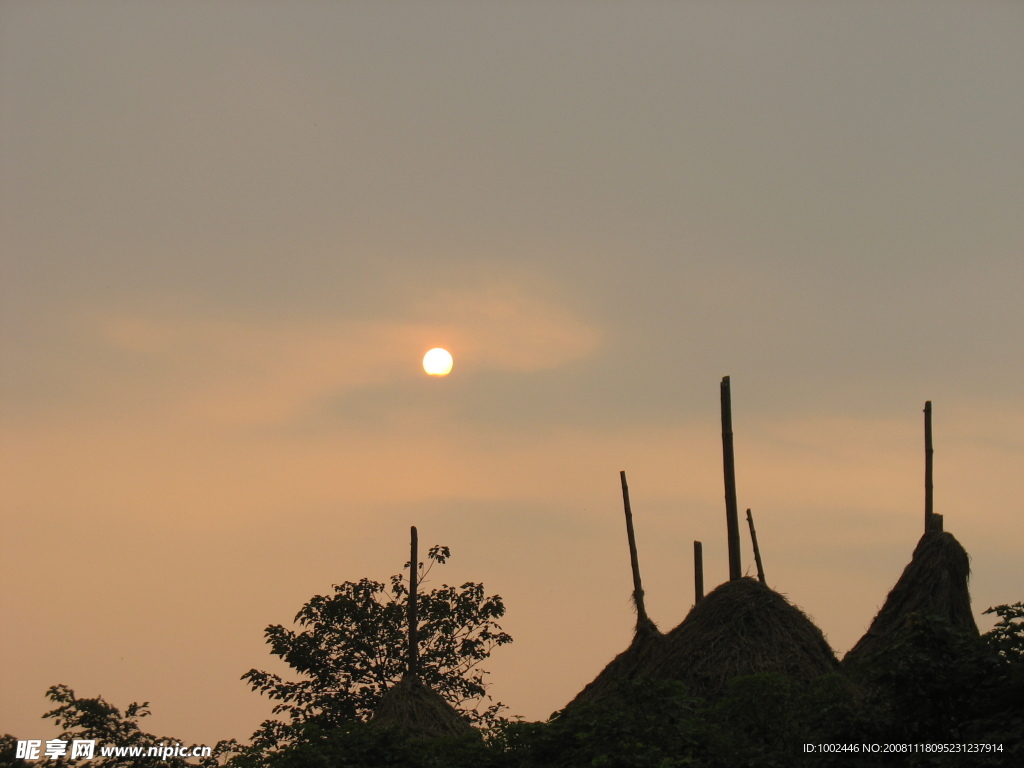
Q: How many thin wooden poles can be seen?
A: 6